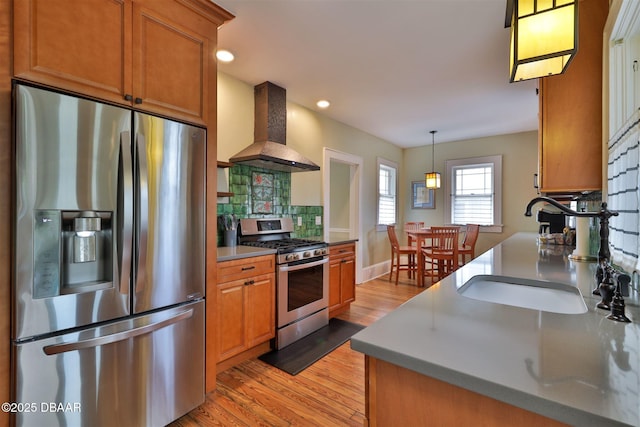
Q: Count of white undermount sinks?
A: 1